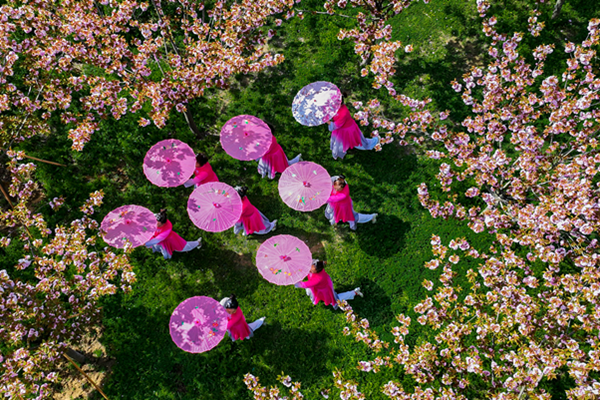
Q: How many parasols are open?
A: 8